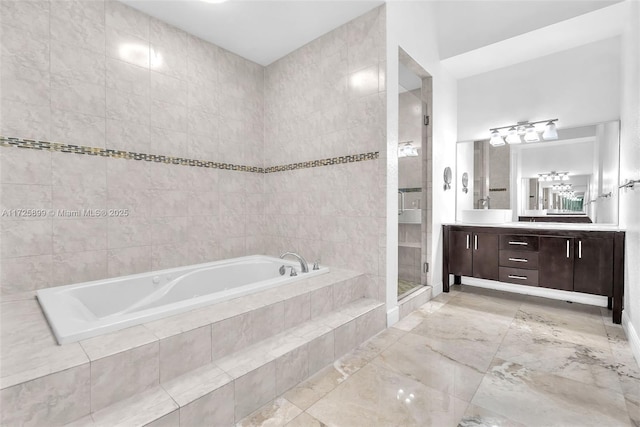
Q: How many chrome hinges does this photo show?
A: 2